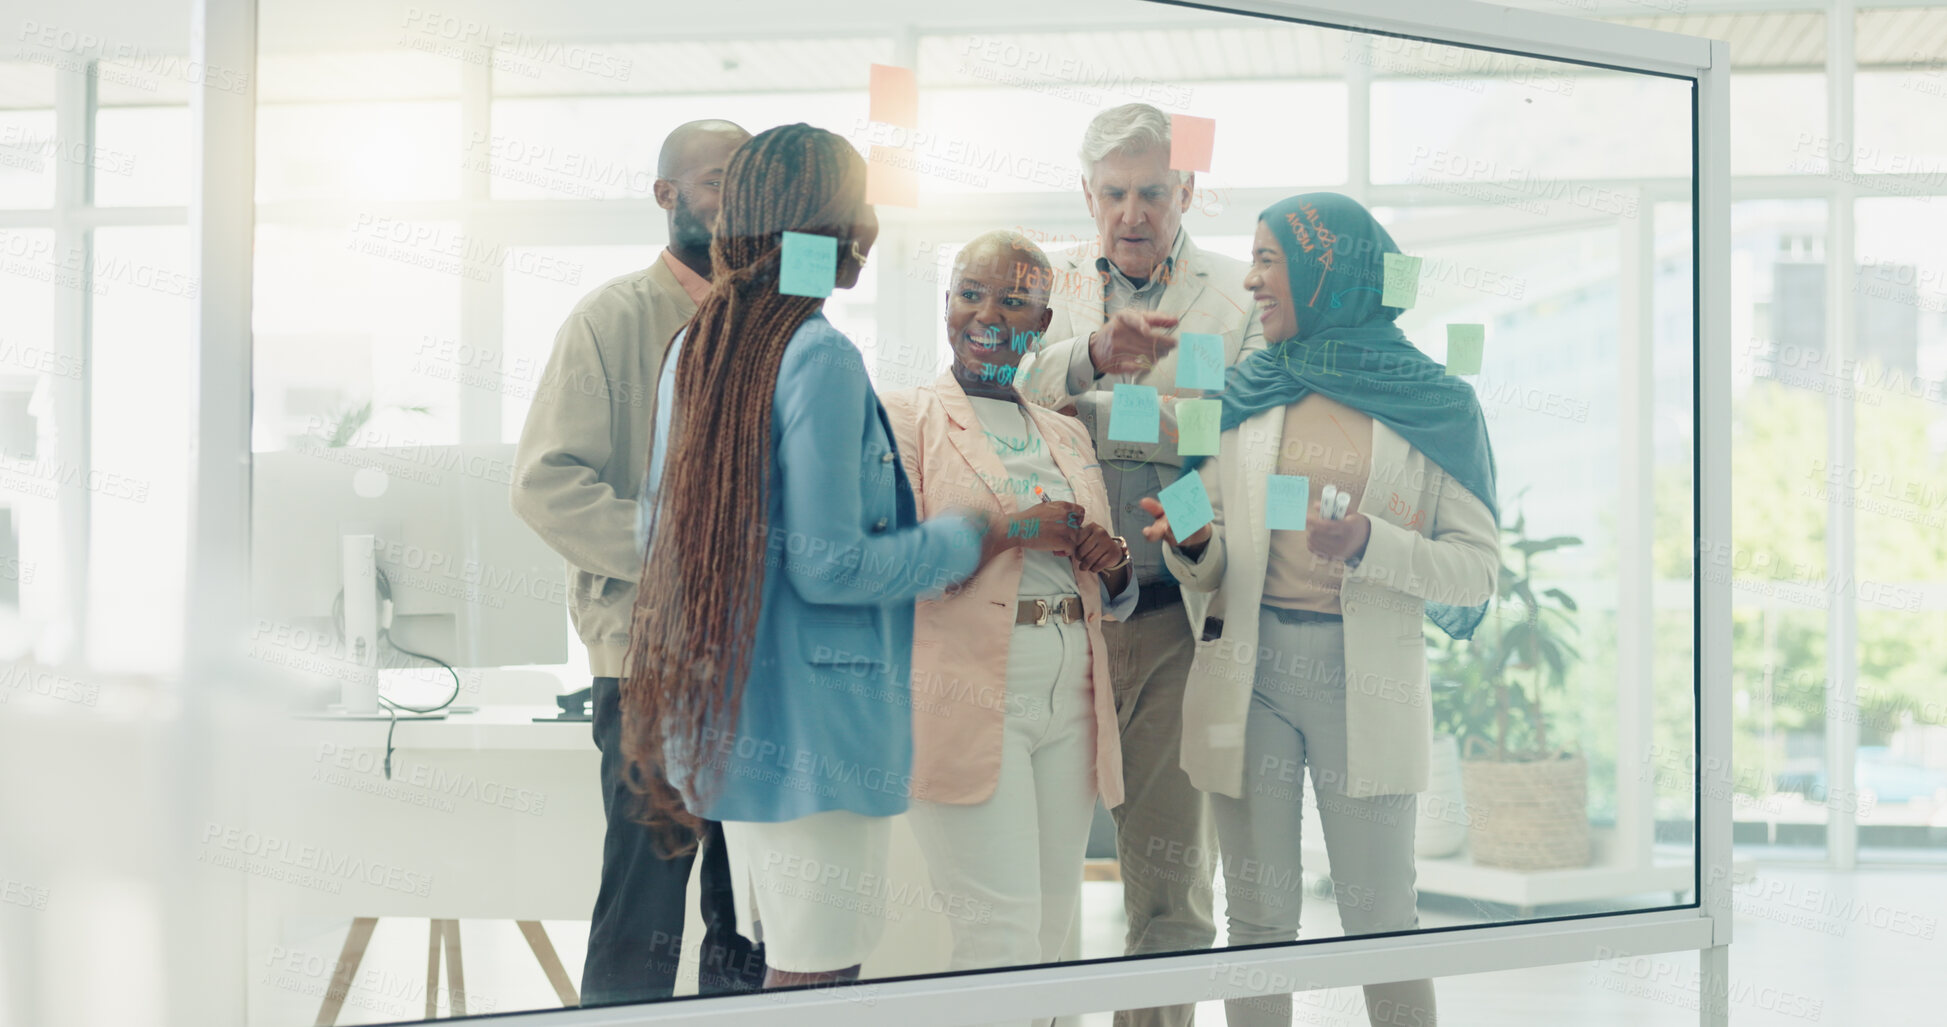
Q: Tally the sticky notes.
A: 11